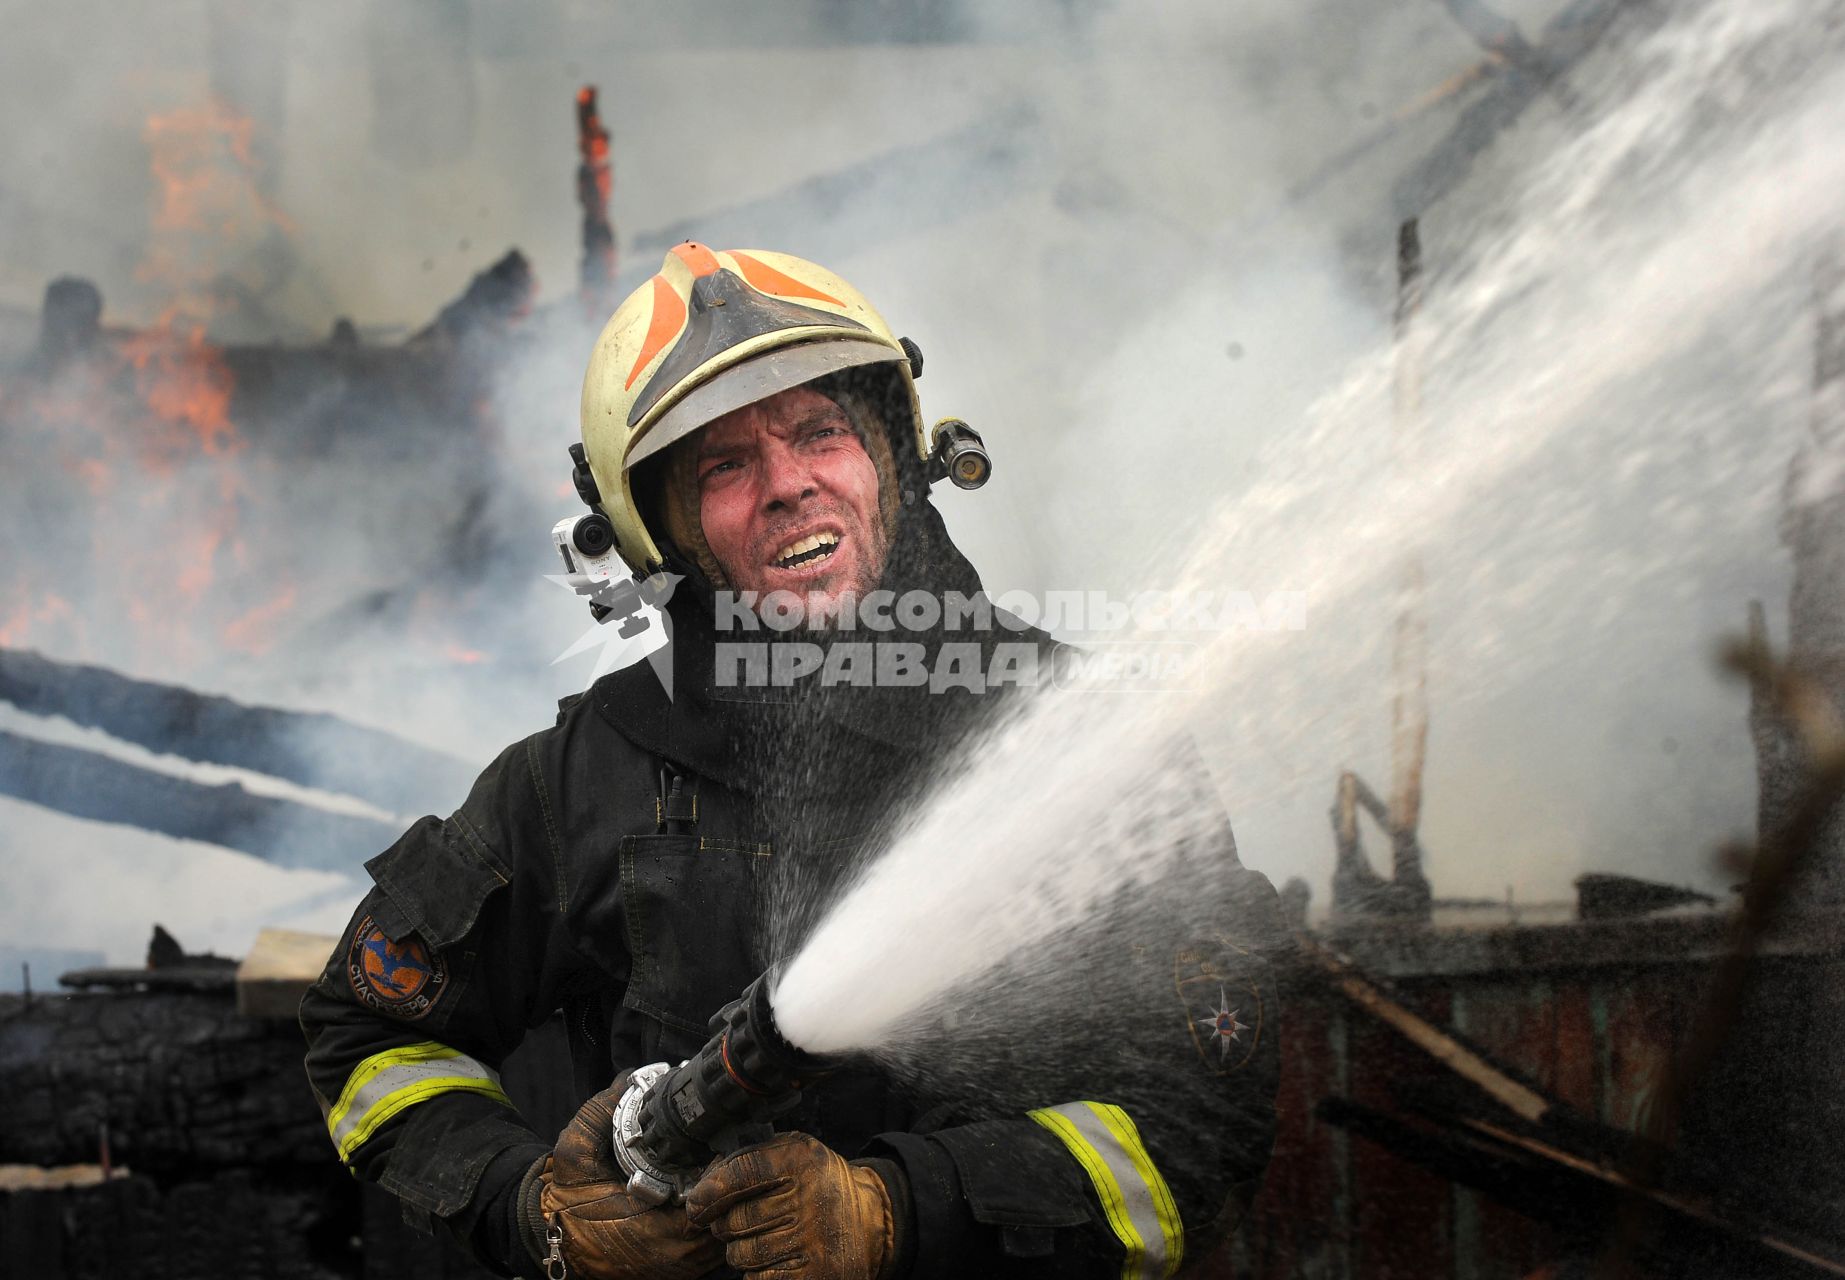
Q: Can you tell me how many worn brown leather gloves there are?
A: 2